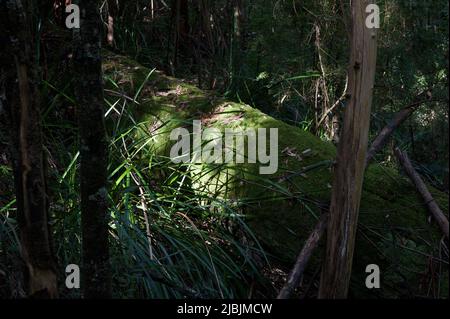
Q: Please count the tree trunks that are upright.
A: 3